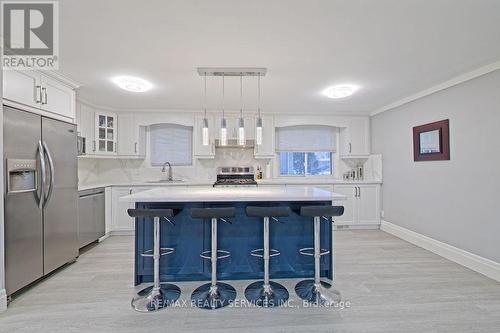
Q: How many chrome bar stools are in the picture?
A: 4